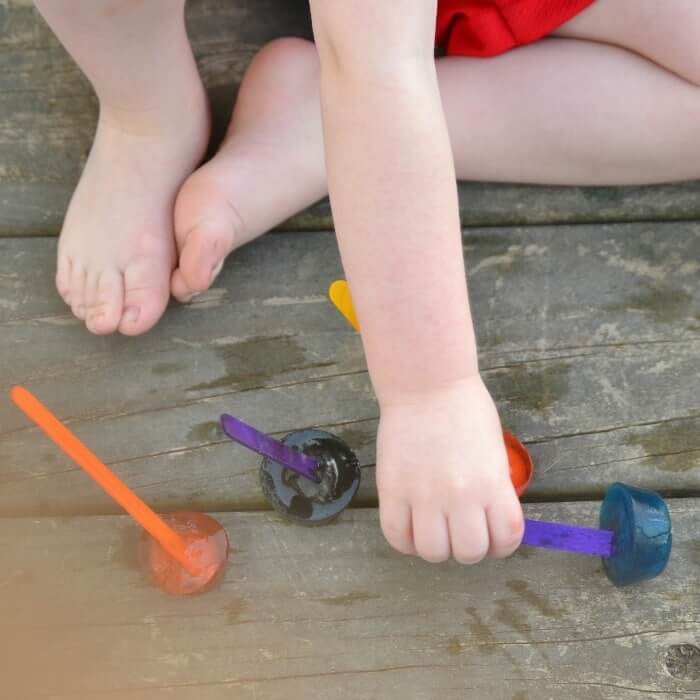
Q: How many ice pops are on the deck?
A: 4